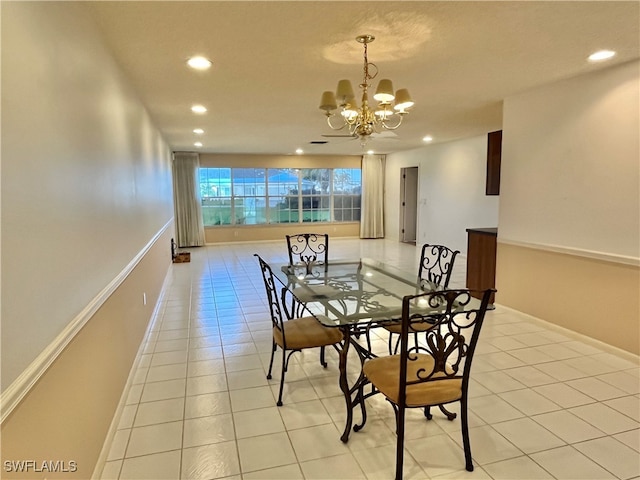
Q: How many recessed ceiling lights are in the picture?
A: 8